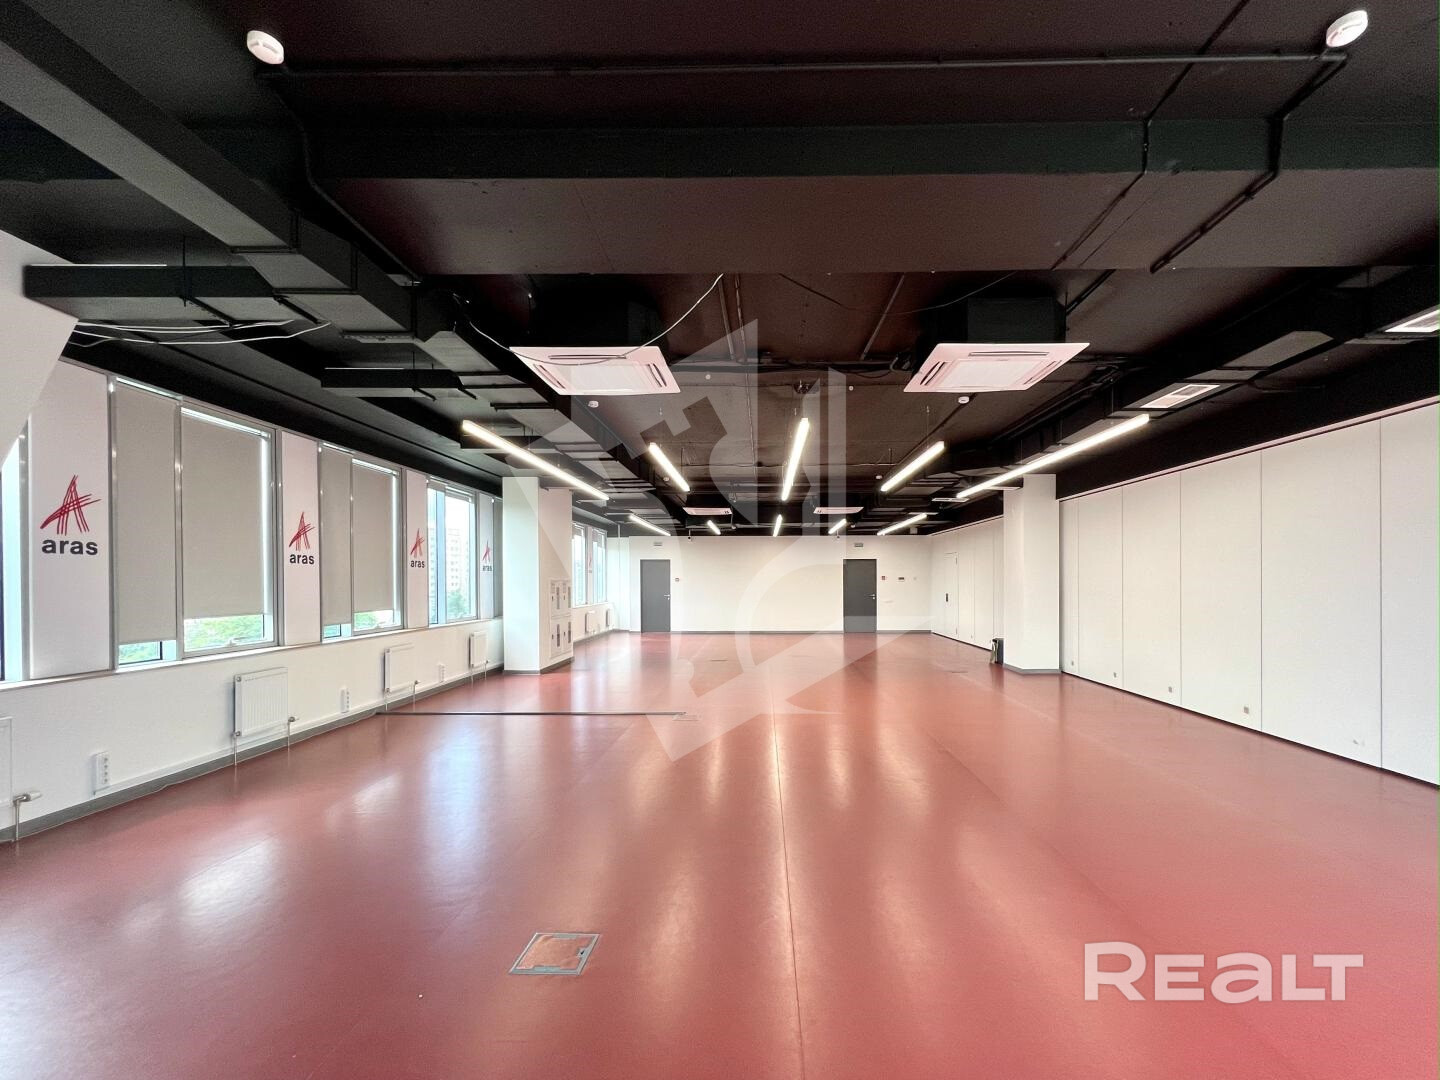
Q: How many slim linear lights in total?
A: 10